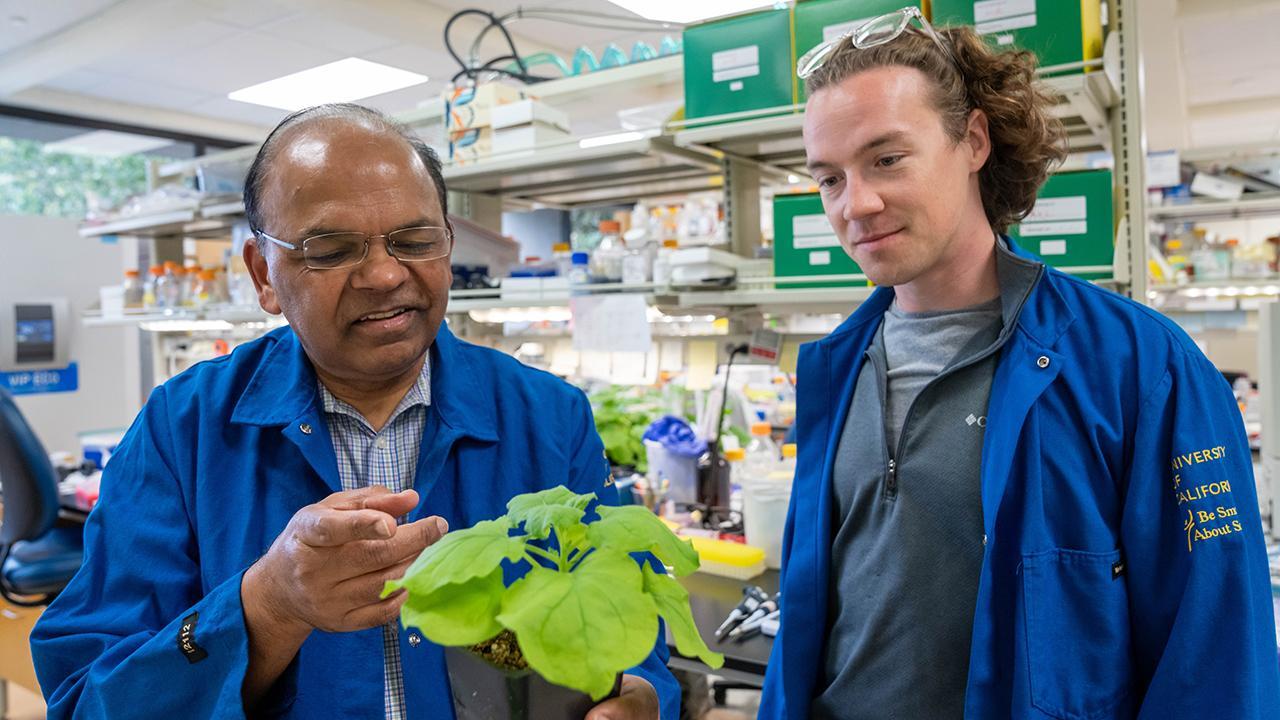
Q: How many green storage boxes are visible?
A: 5